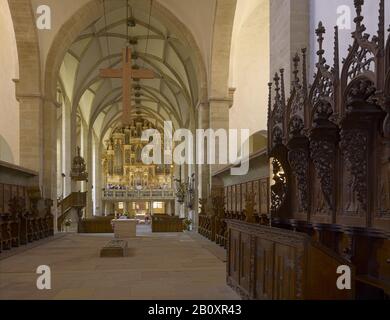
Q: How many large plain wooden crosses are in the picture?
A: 1